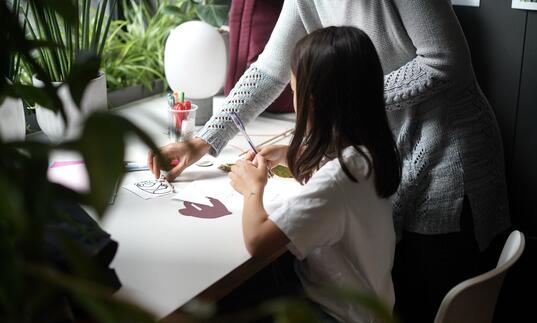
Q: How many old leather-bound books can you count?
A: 0